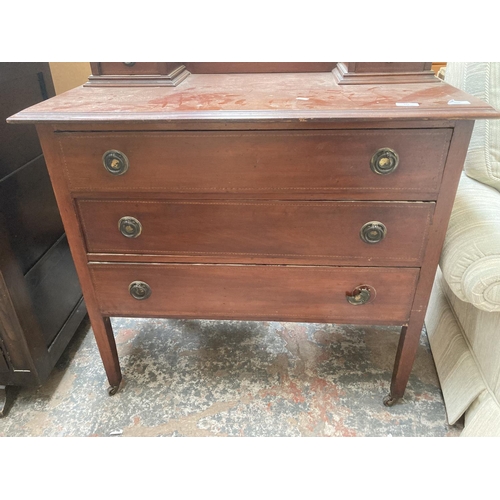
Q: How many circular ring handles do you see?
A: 6